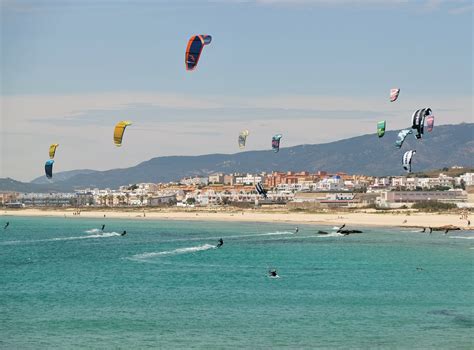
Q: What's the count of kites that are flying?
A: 13